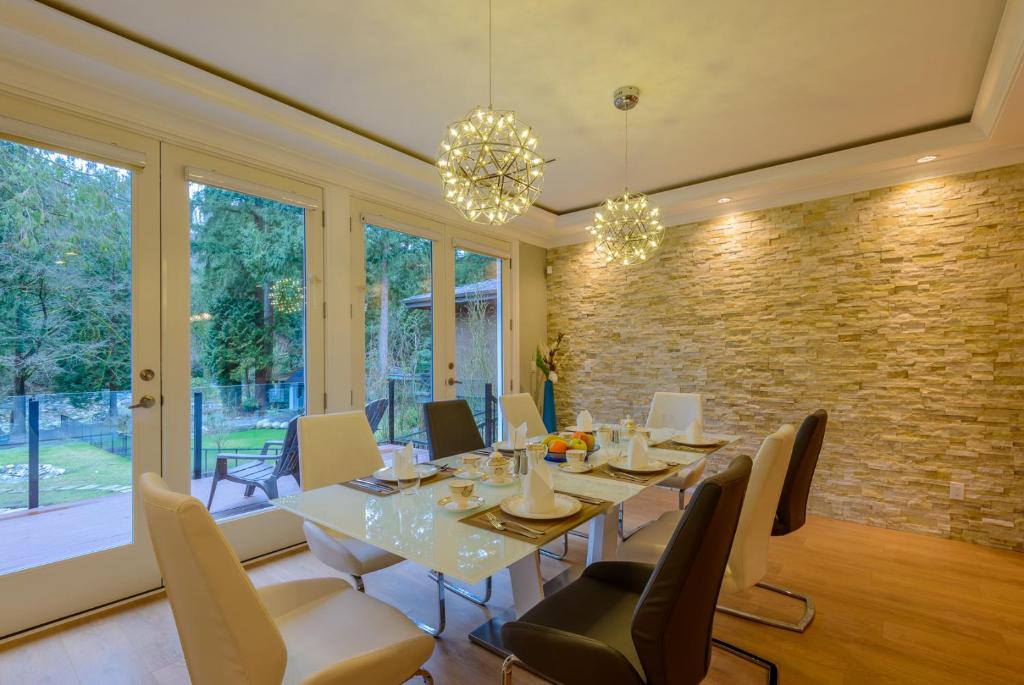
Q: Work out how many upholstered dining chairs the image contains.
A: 8